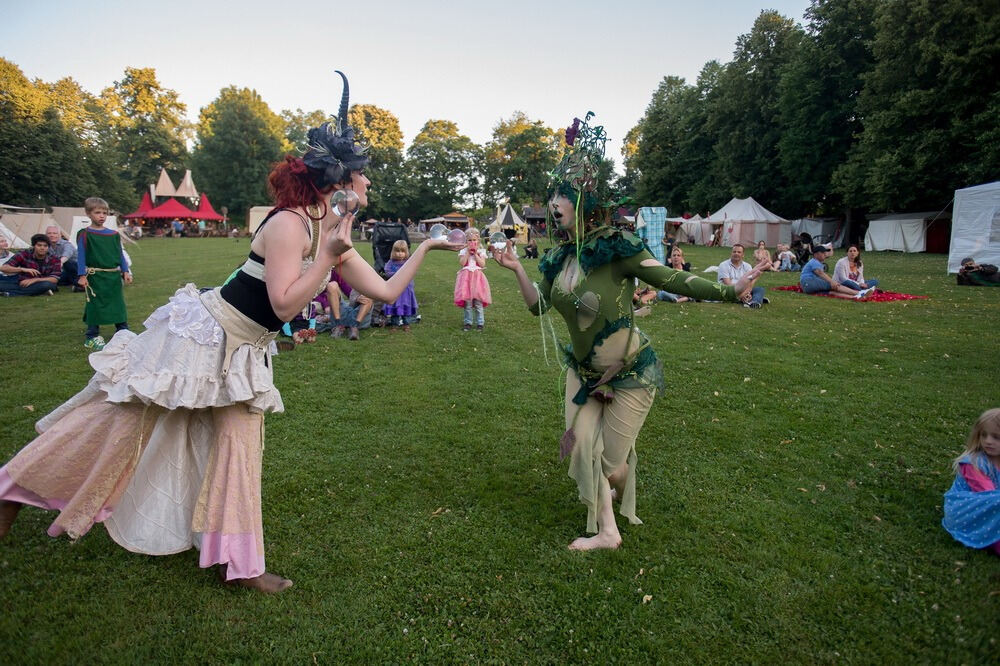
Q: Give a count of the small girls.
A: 3